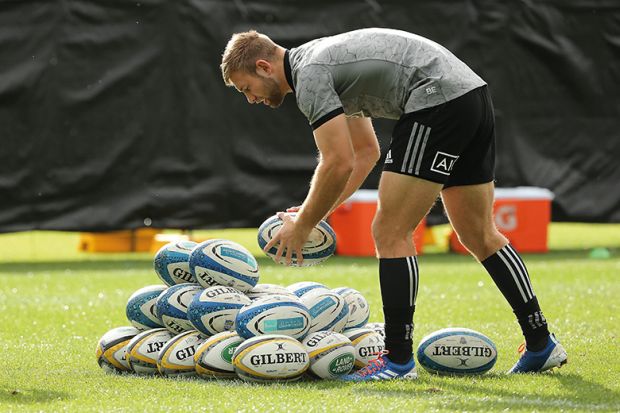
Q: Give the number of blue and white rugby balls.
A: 11